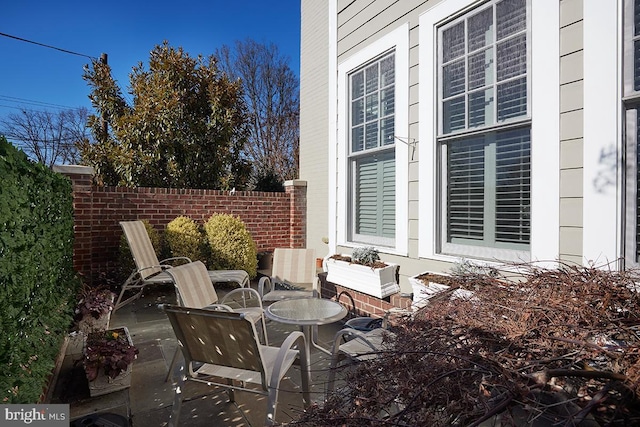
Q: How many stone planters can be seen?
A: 2